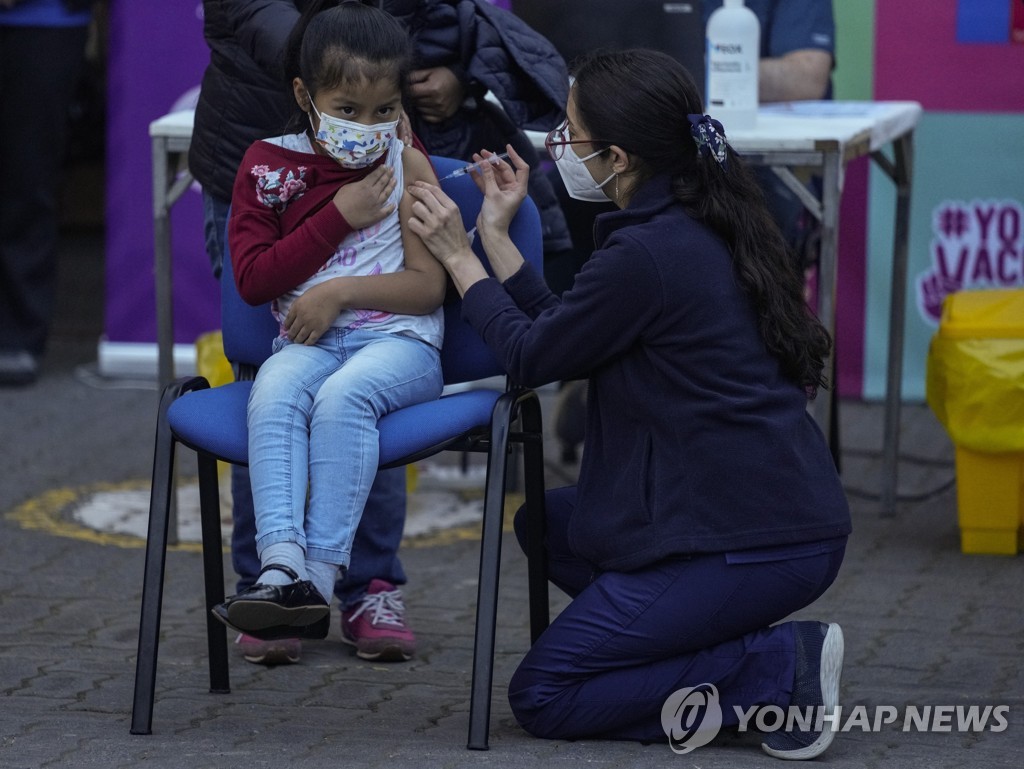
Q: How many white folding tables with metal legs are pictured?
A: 1